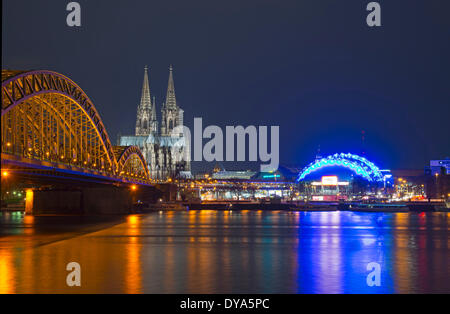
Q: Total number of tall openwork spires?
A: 2